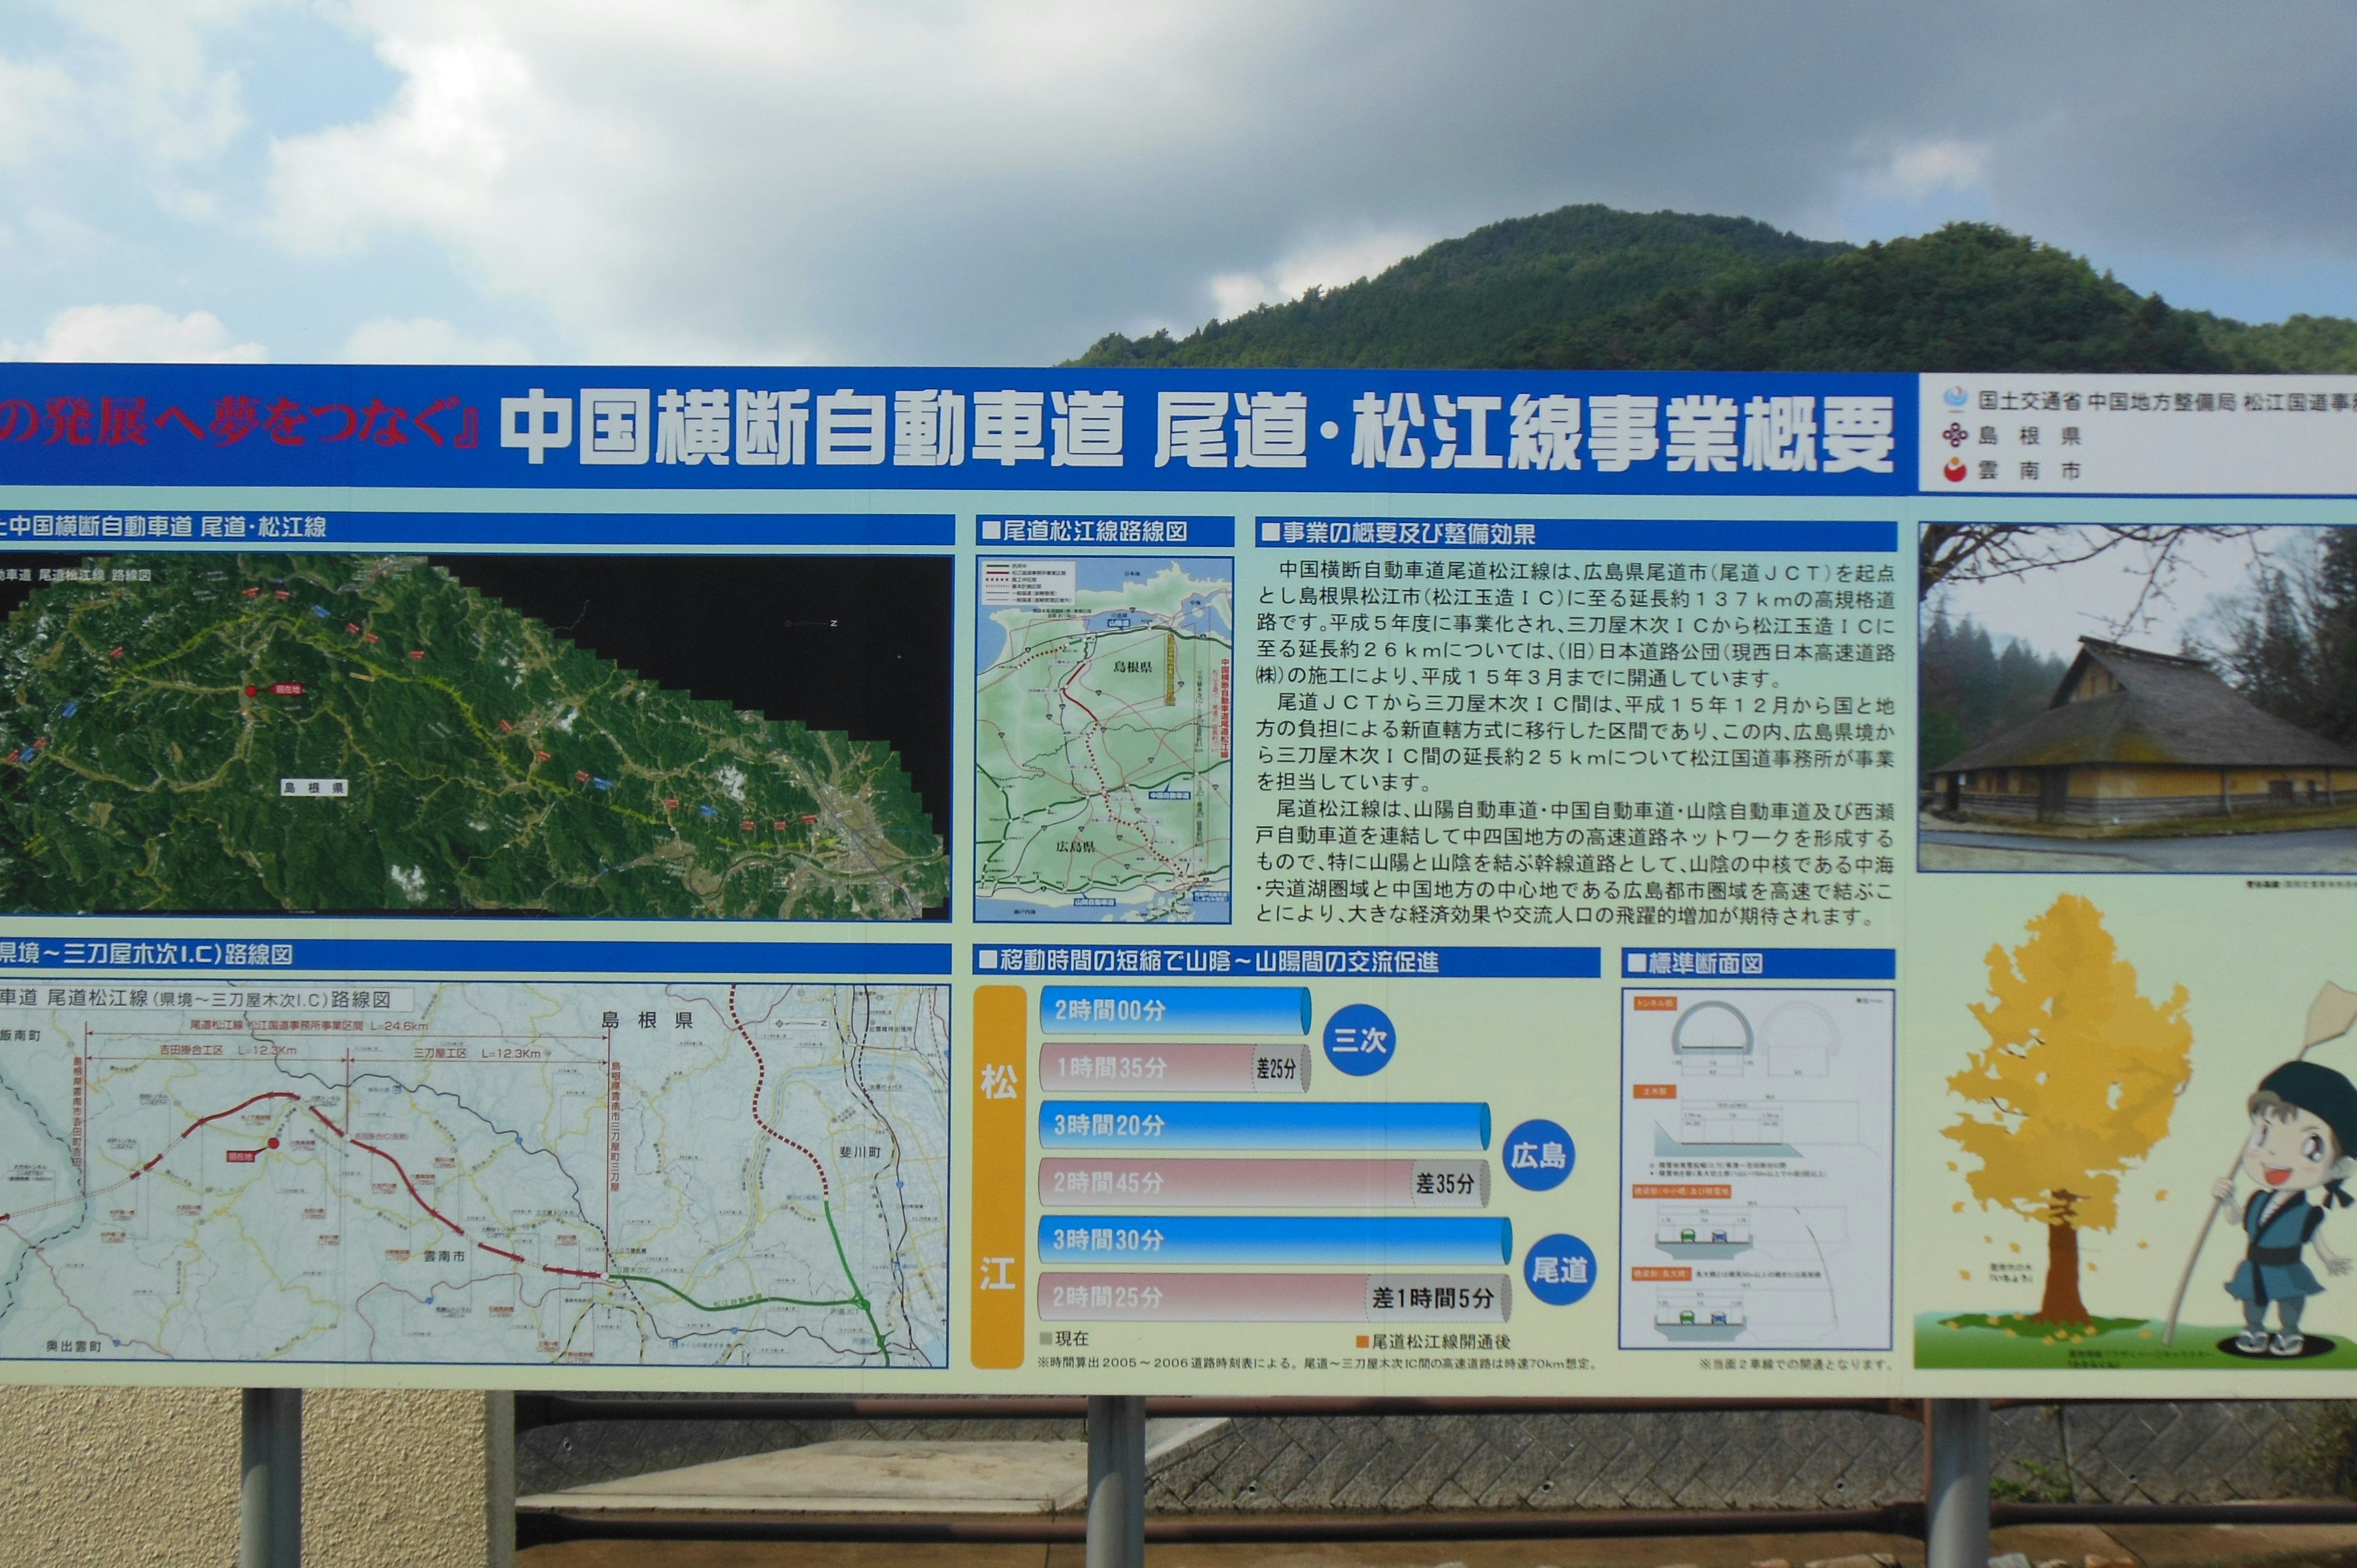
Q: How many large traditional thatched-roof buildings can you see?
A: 1